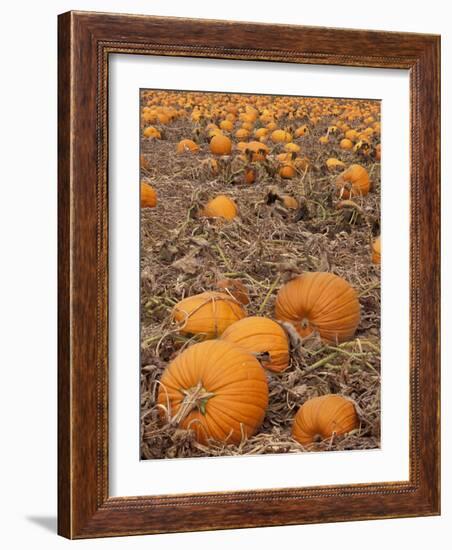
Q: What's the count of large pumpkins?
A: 5